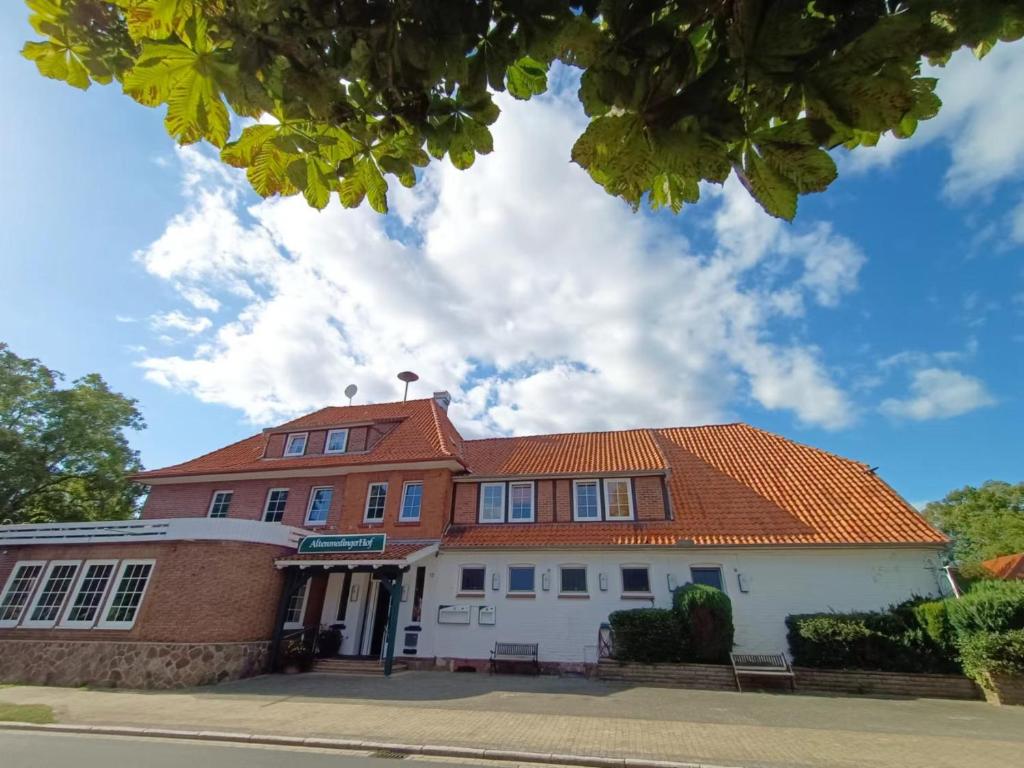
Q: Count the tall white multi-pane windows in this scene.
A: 4